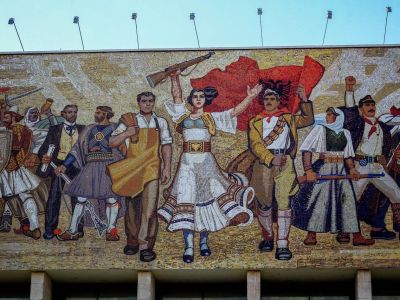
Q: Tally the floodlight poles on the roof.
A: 7